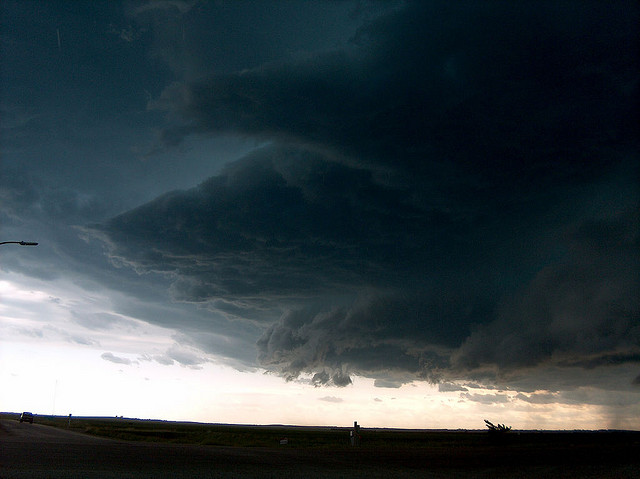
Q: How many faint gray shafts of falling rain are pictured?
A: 1